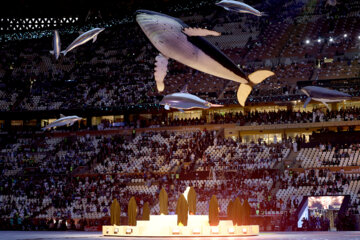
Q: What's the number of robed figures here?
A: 10